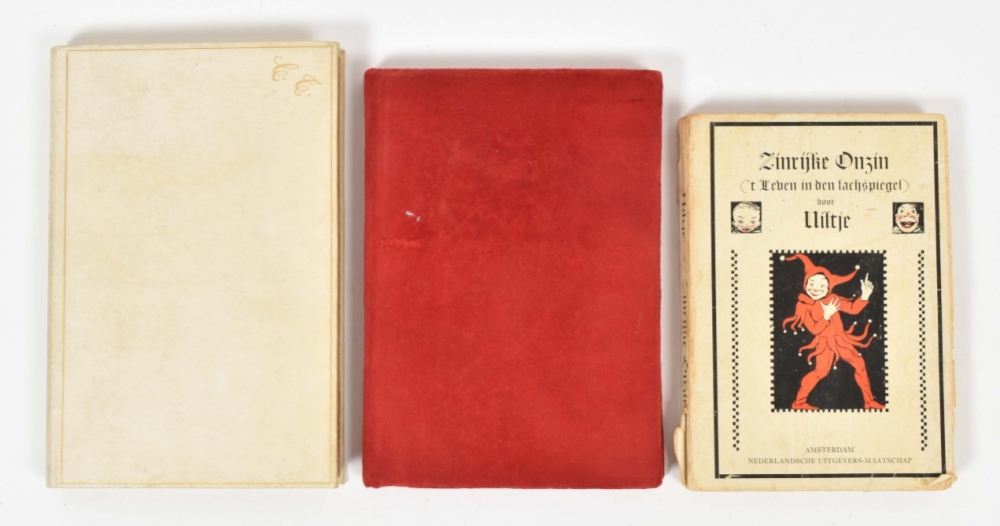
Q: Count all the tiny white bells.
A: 13